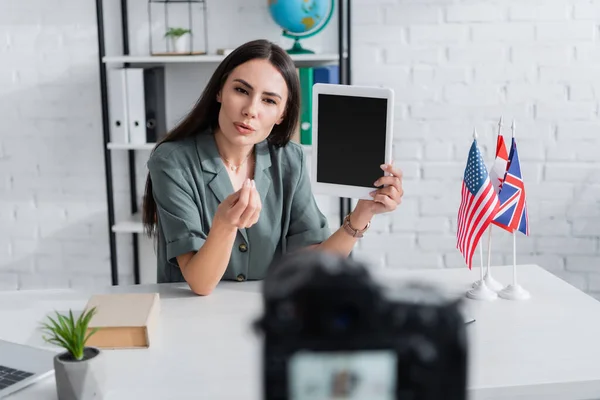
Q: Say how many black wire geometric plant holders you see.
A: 1